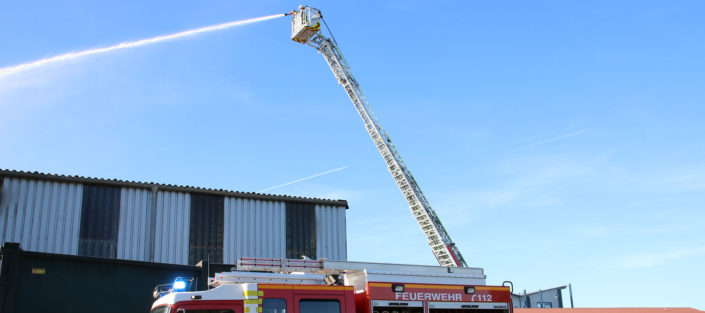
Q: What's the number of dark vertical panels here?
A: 3